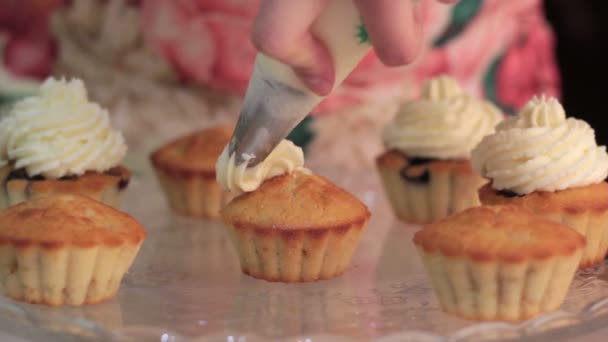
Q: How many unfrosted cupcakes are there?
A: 3